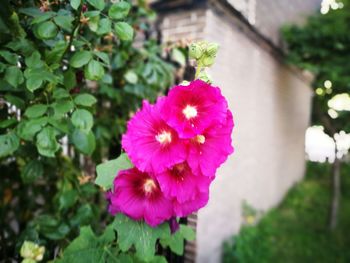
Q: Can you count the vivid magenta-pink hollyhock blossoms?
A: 5